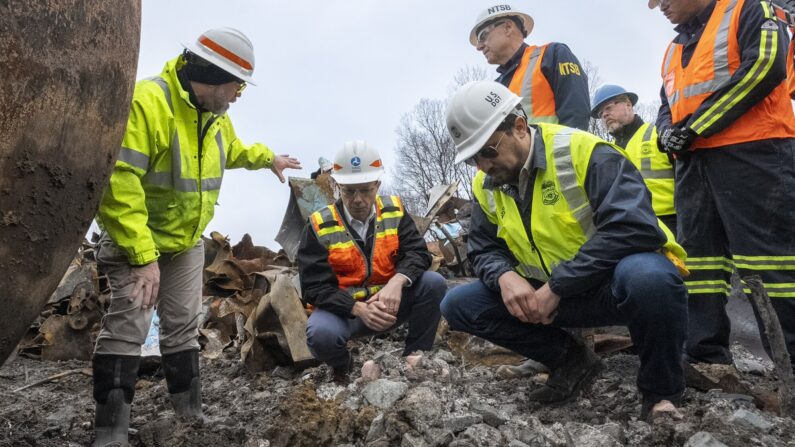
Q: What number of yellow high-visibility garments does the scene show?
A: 3